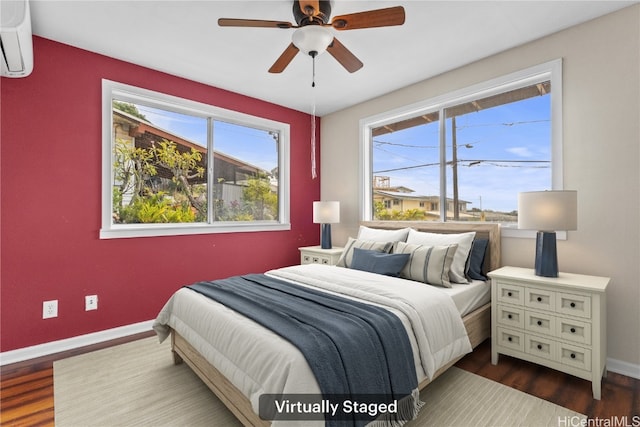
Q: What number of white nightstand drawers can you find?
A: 12